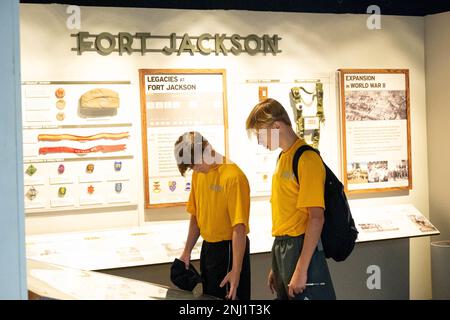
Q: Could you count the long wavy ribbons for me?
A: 2